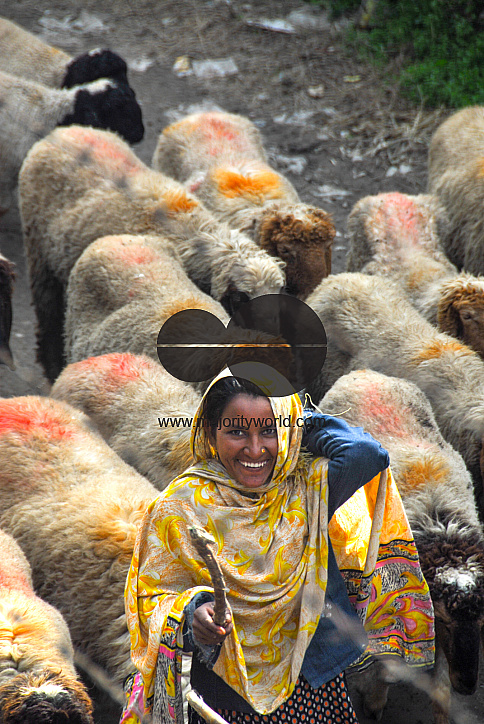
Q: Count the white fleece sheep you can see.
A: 12